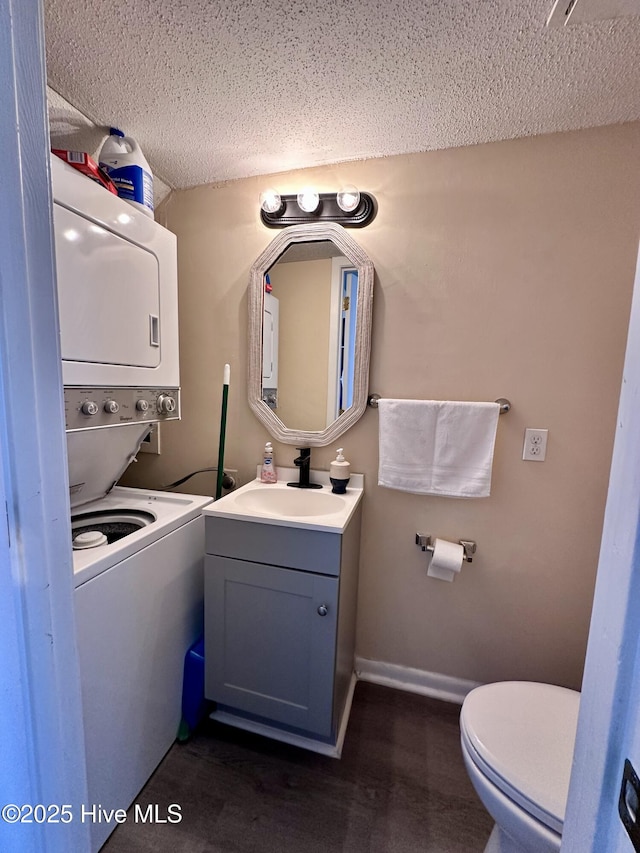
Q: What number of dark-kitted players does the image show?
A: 0